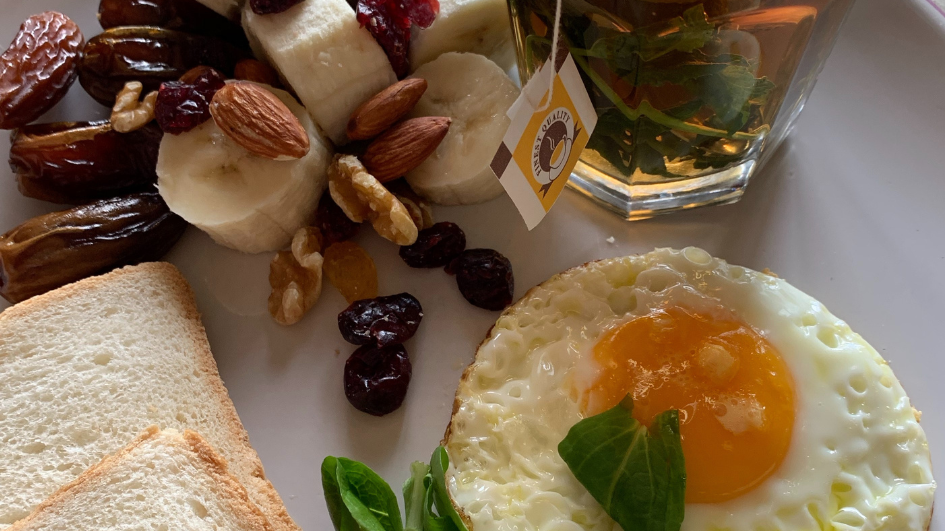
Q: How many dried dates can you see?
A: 5